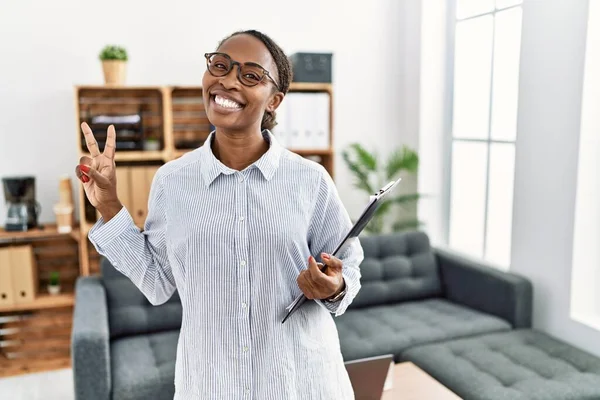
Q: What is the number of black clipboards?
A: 1